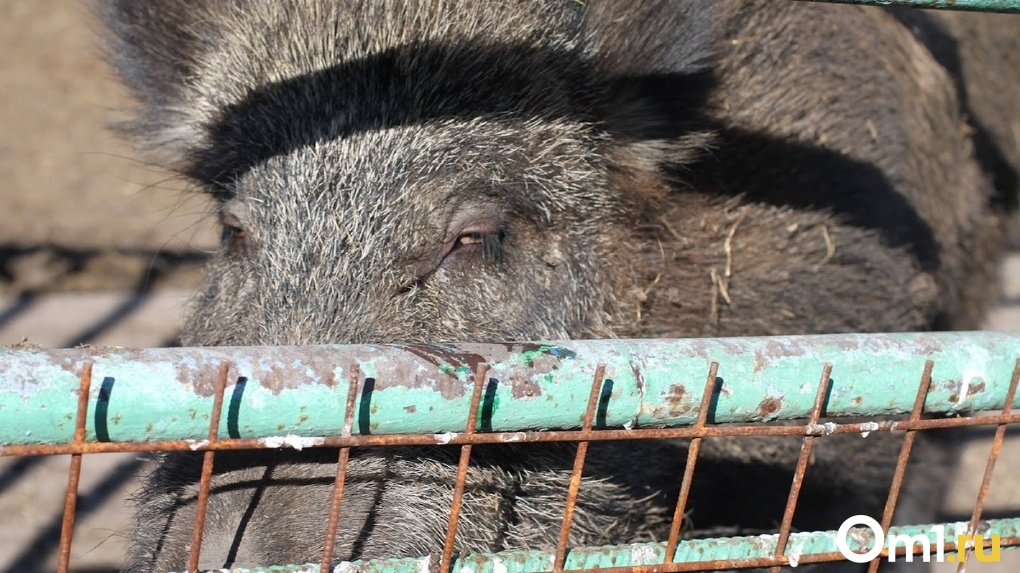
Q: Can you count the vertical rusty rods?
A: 9